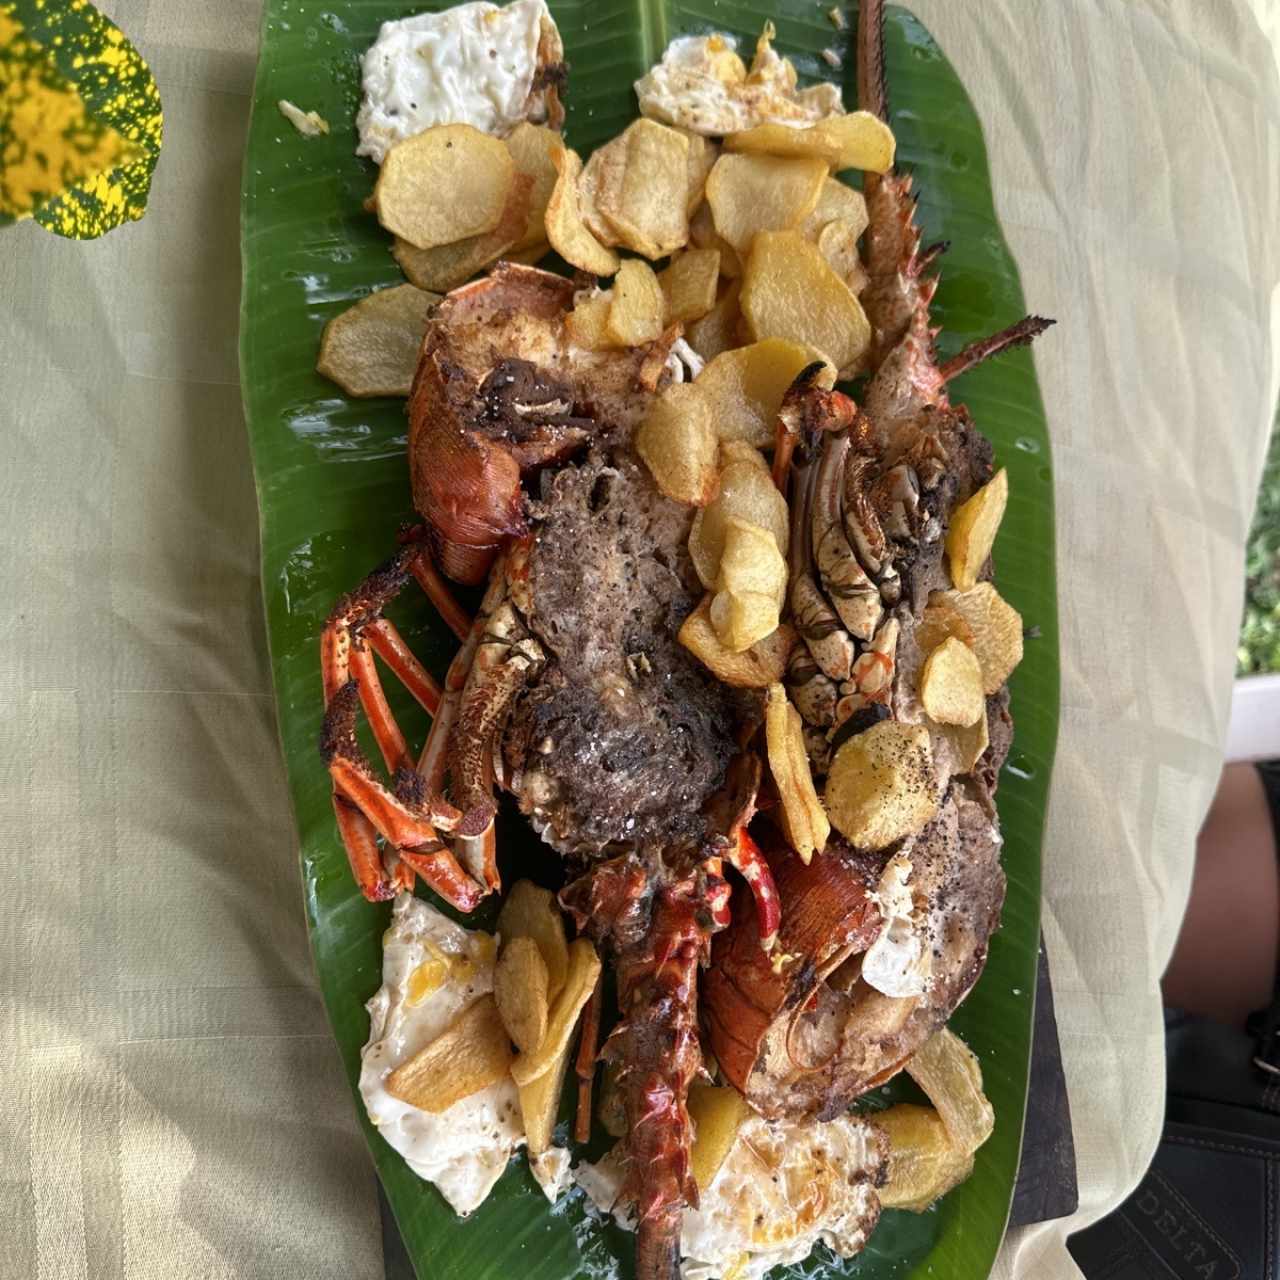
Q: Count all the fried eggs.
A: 4